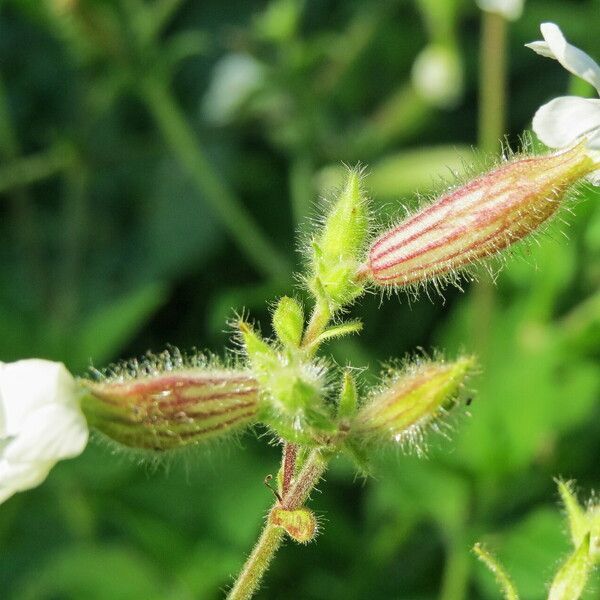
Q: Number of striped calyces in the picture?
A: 3